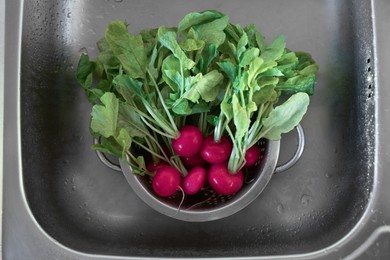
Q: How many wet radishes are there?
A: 8